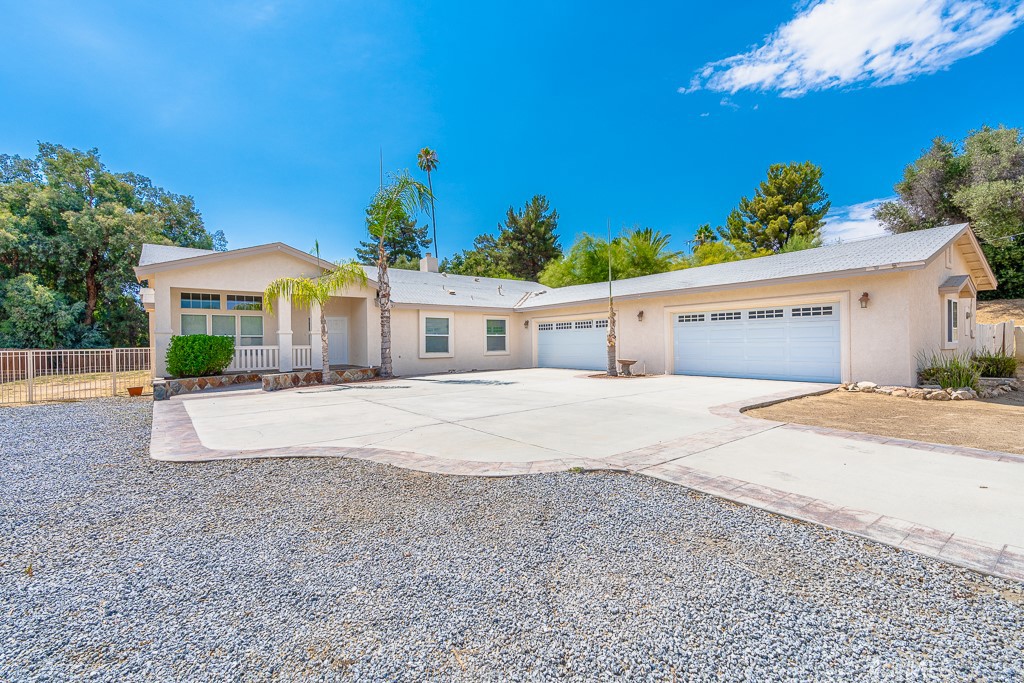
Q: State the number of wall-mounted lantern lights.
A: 3